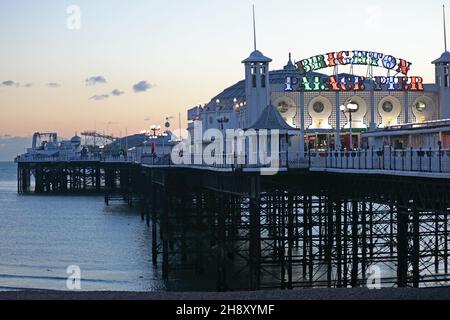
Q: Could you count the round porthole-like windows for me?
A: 5